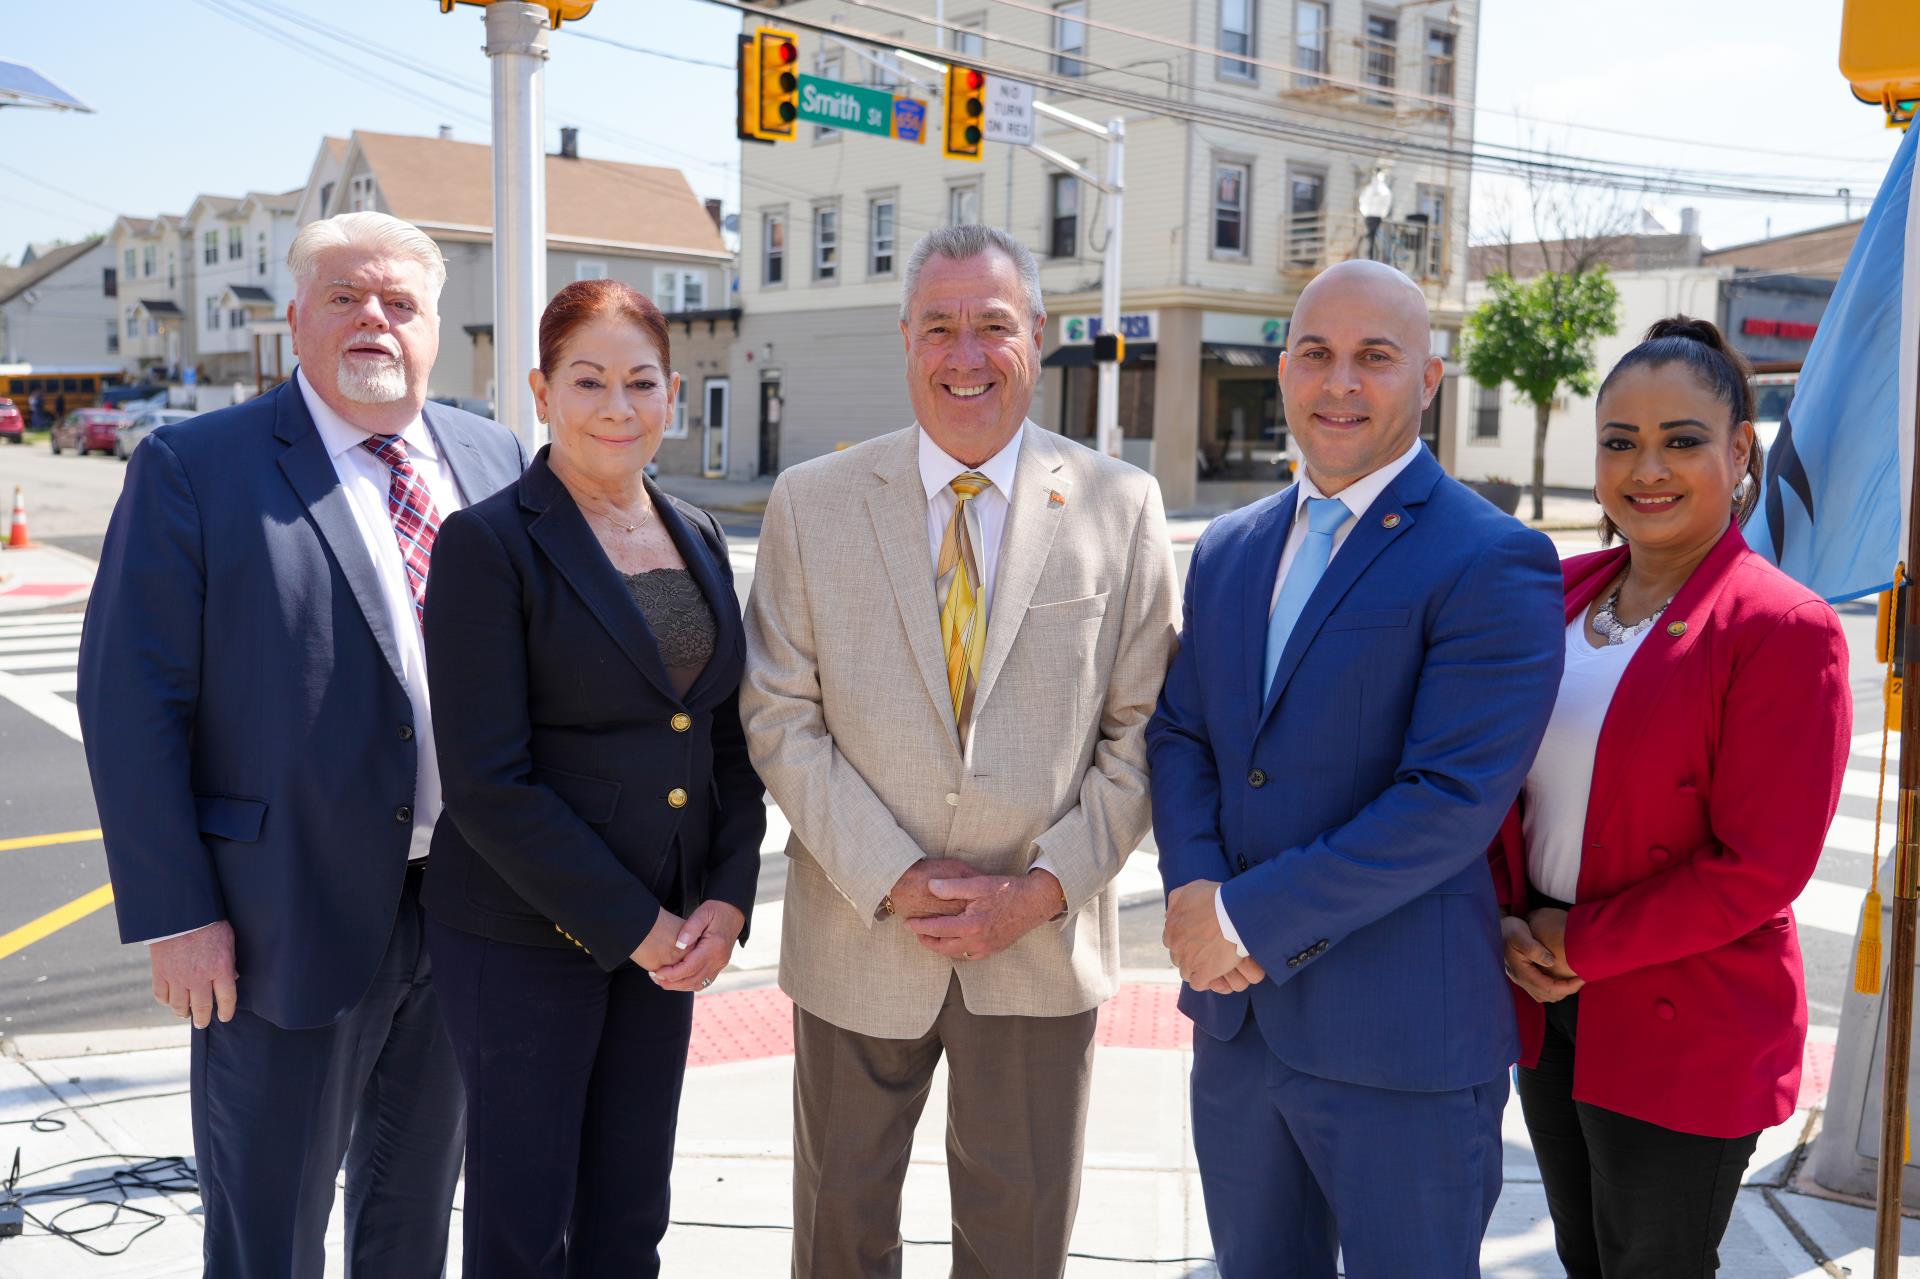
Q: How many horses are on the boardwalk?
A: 0